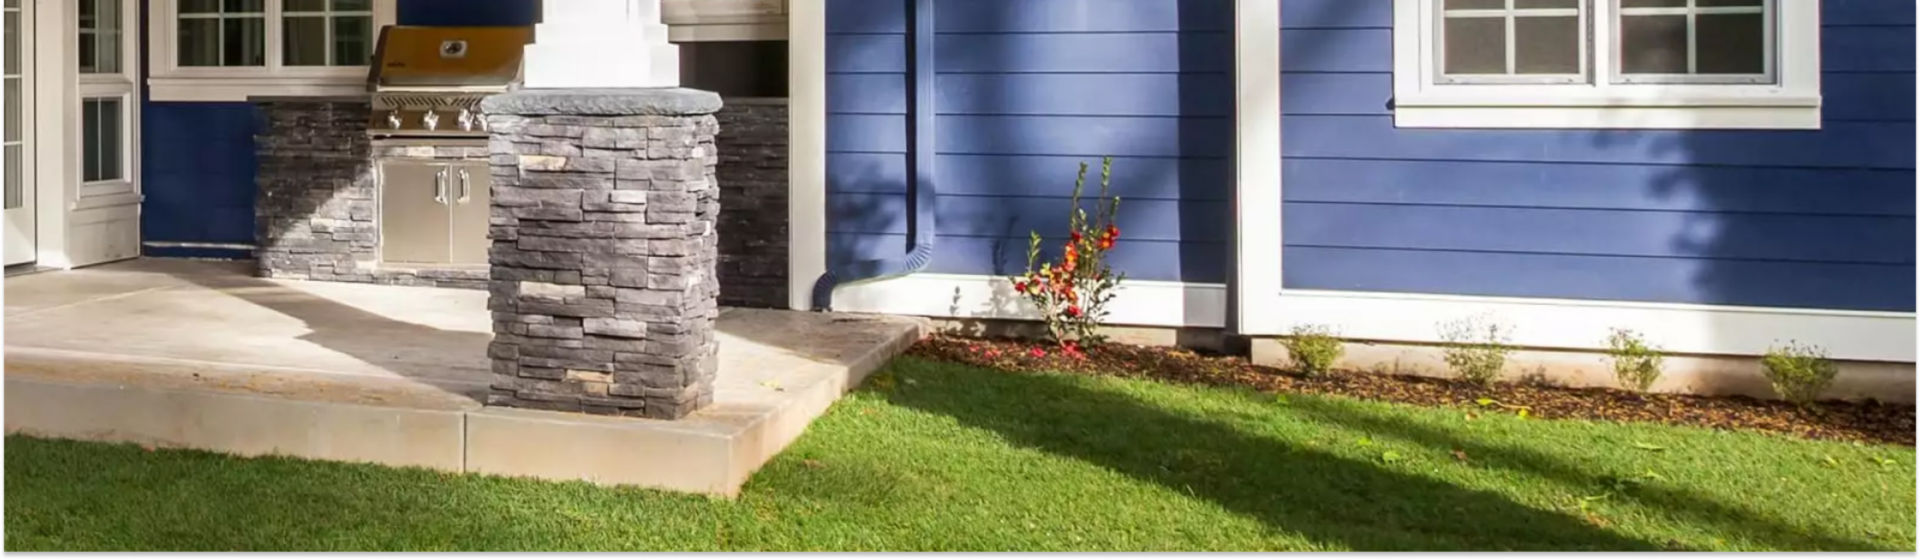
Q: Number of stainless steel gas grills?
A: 1